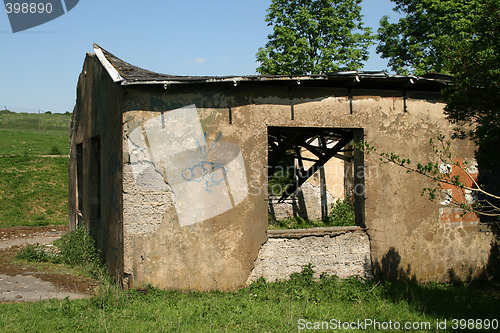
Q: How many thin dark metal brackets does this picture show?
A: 5